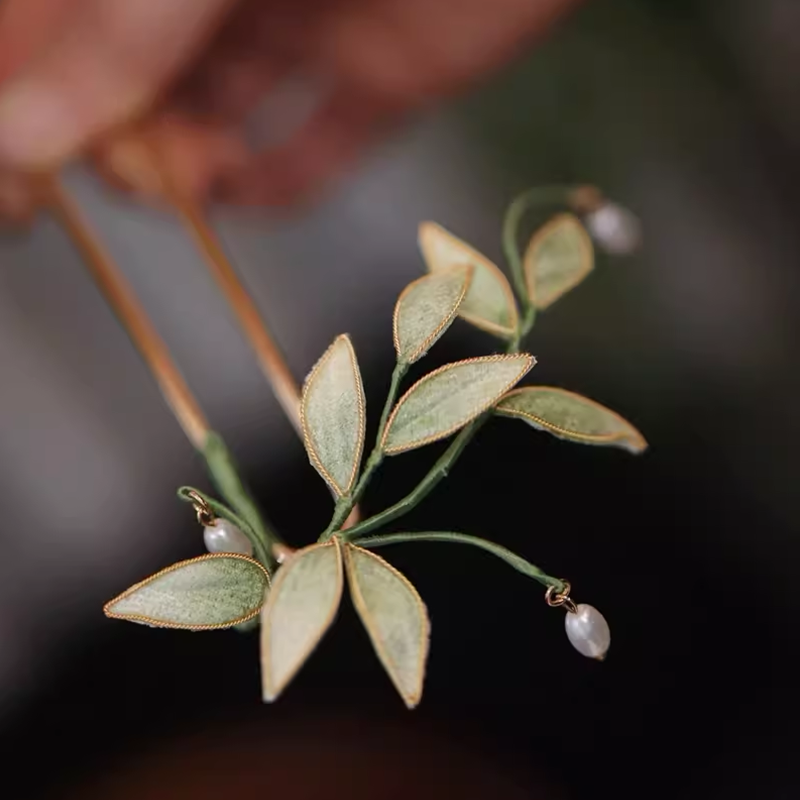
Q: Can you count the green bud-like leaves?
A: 9